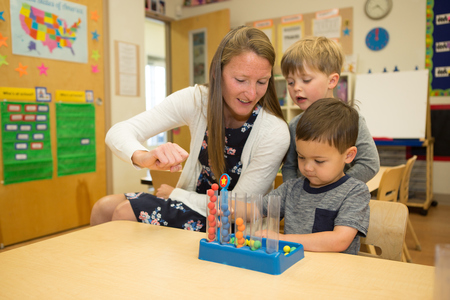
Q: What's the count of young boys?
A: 2